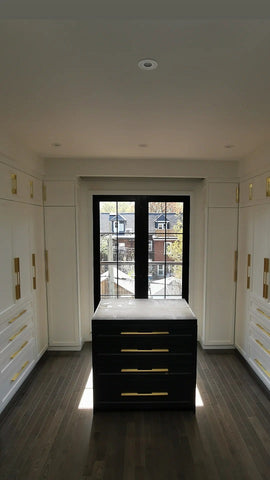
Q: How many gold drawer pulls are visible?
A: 12